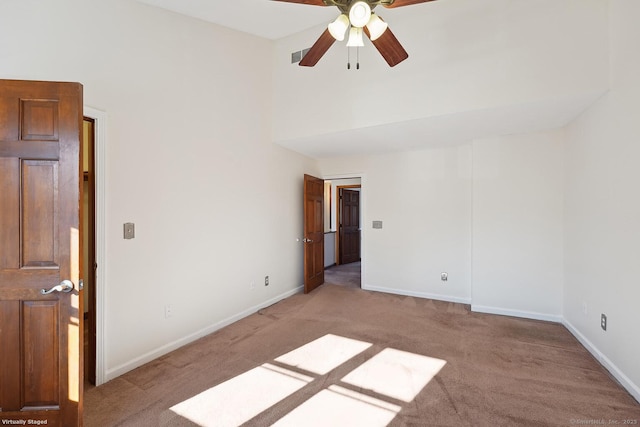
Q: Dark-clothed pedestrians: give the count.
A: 0